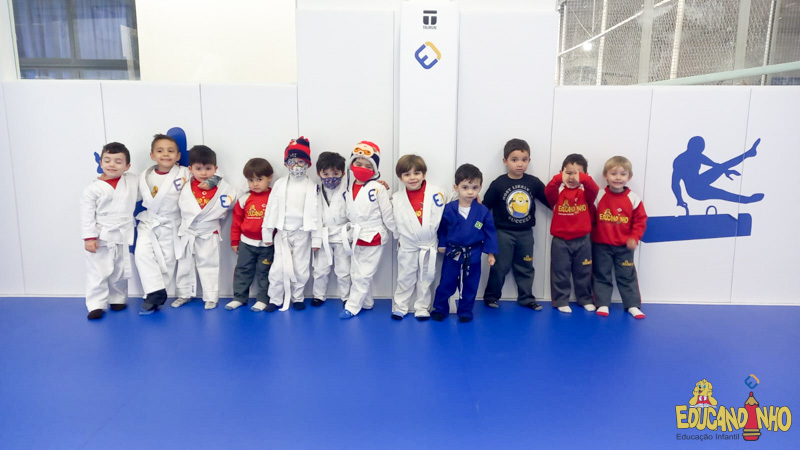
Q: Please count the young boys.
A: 12